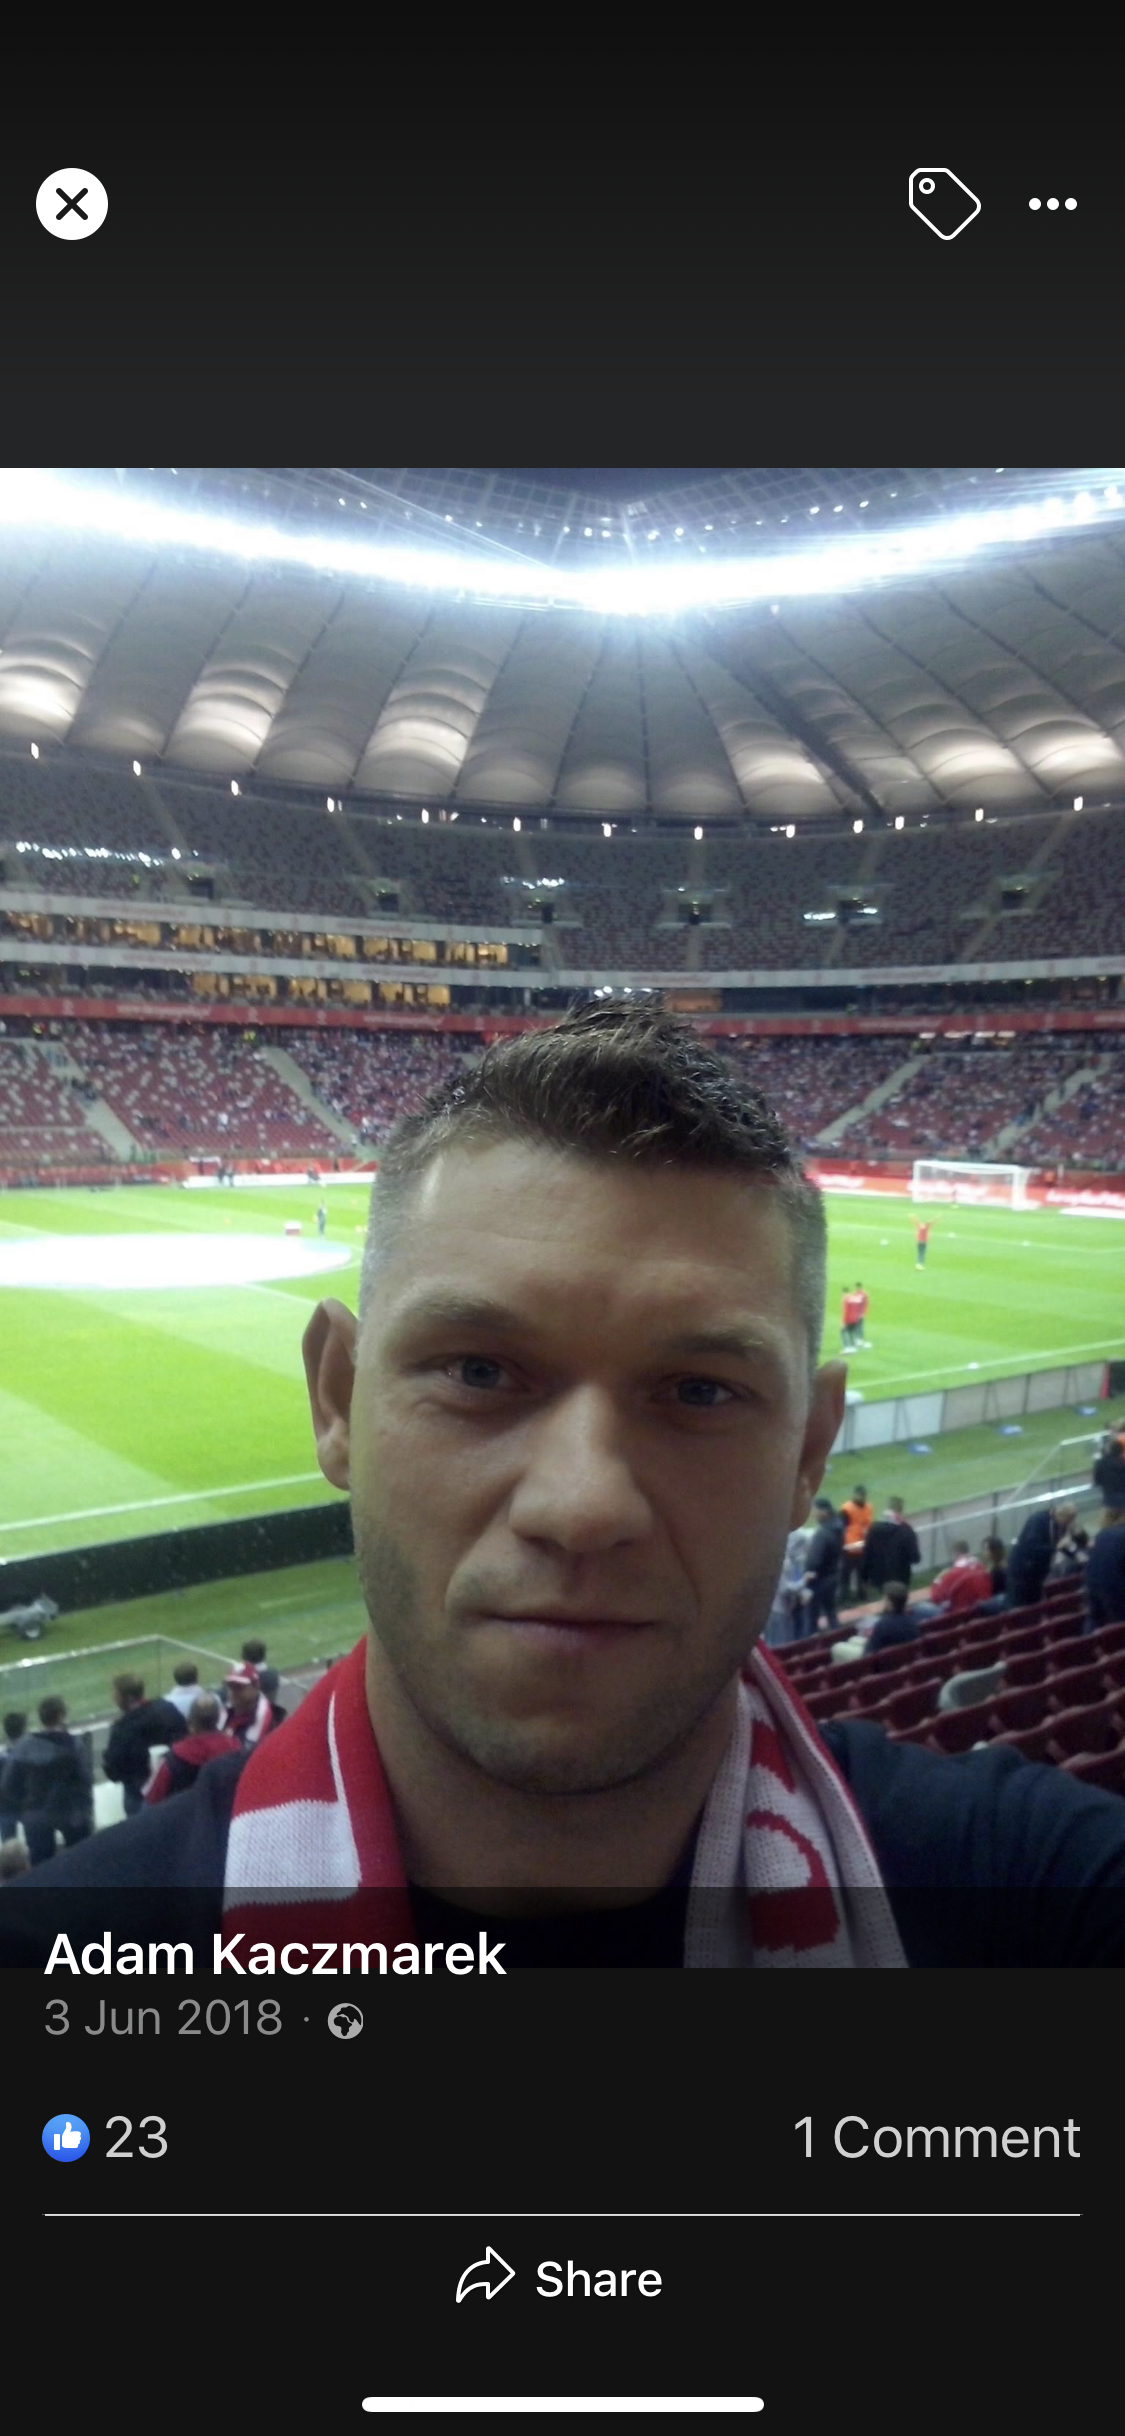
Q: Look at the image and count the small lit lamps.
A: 13